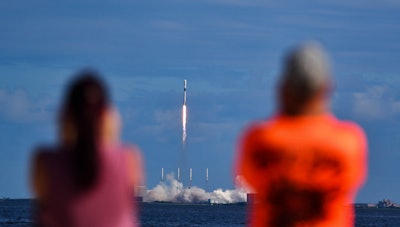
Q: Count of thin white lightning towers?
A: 4